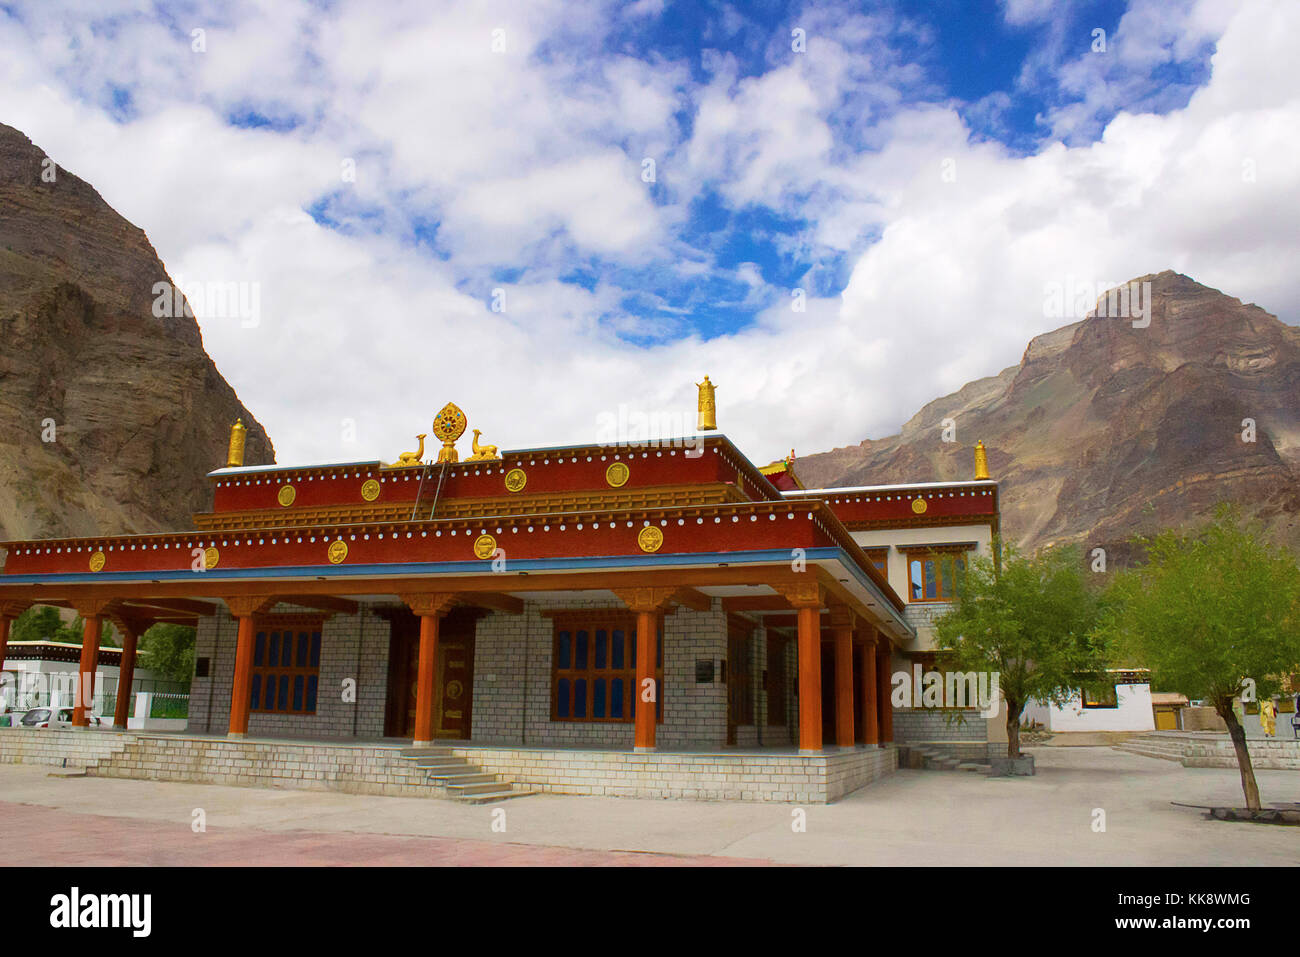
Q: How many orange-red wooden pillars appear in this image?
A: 10